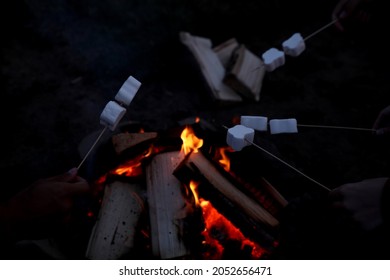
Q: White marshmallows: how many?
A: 7